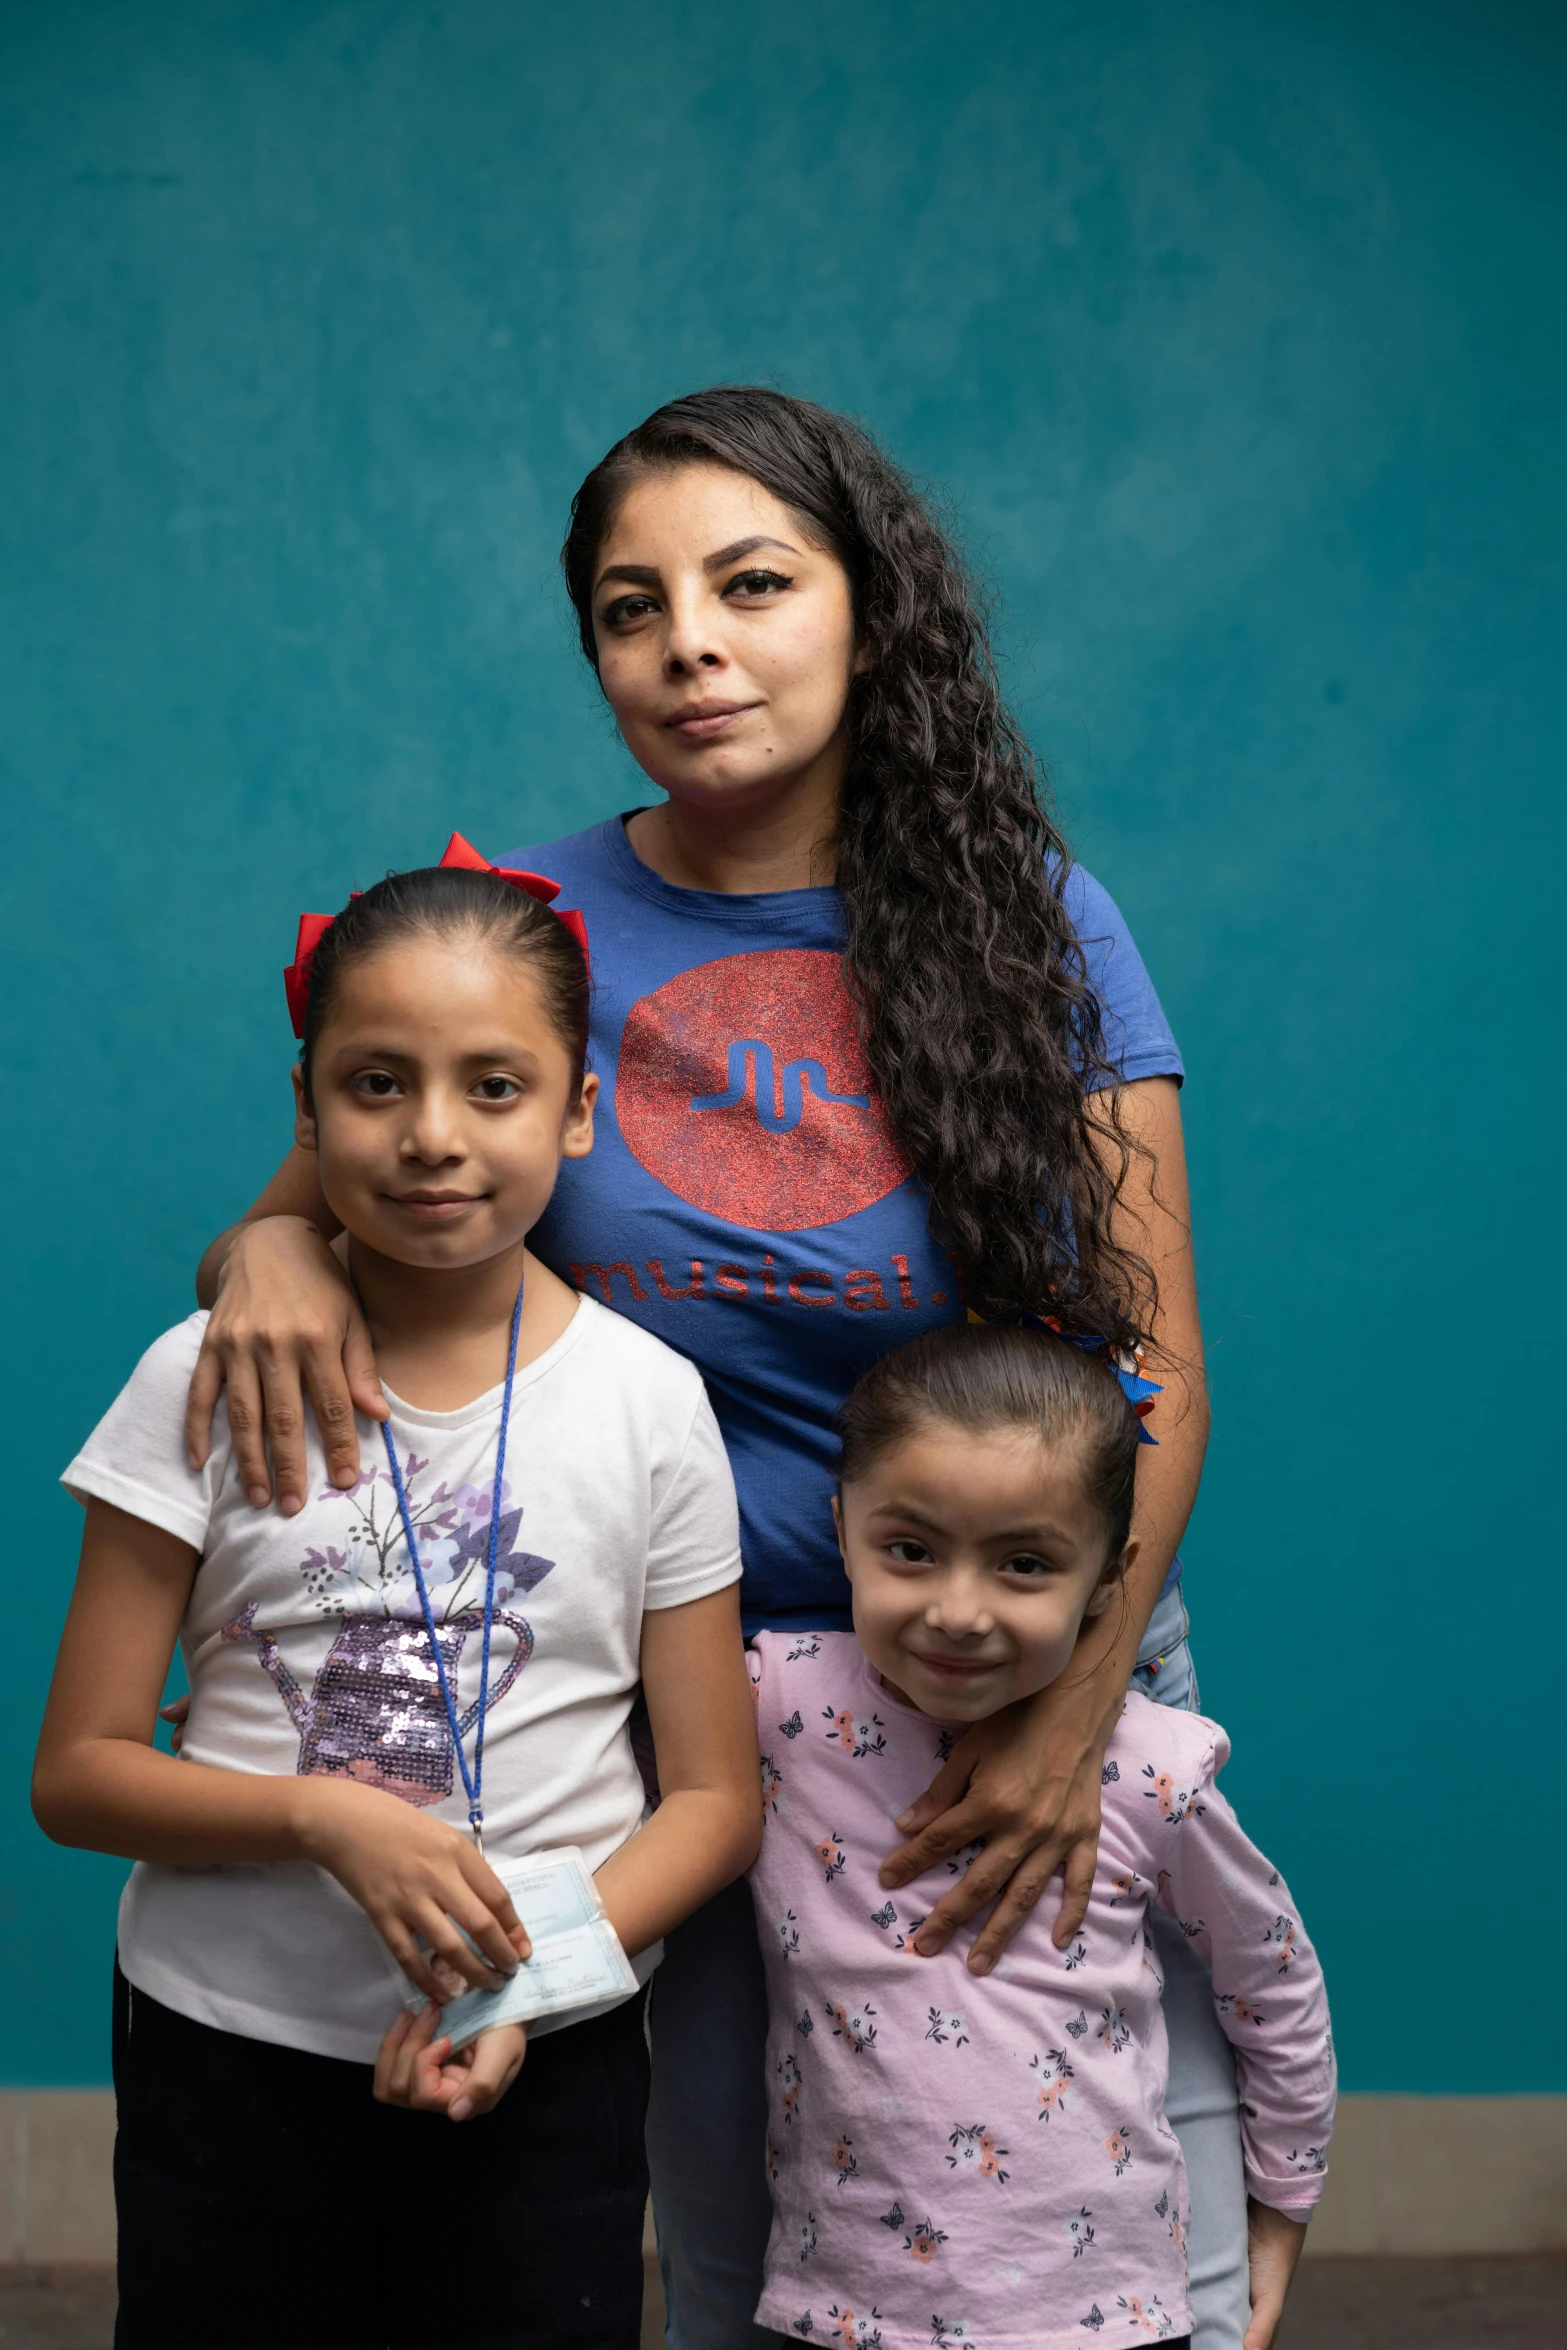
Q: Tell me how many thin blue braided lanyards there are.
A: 1